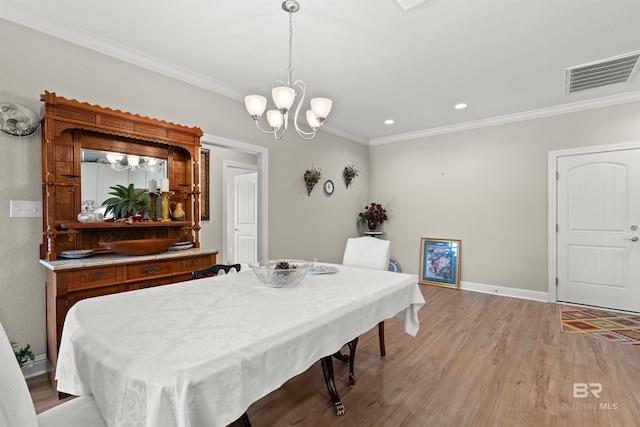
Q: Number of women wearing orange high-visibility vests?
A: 0